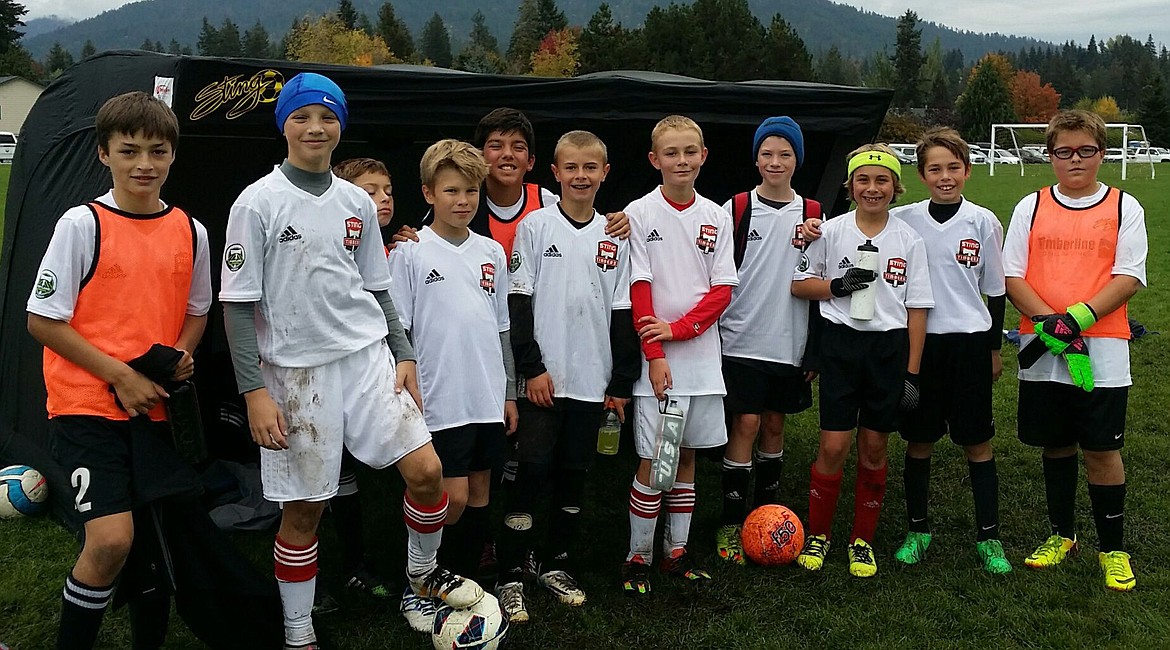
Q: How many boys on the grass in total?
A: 11